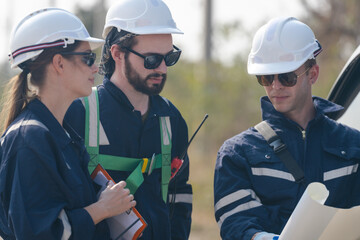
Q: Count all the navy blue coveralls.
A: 3